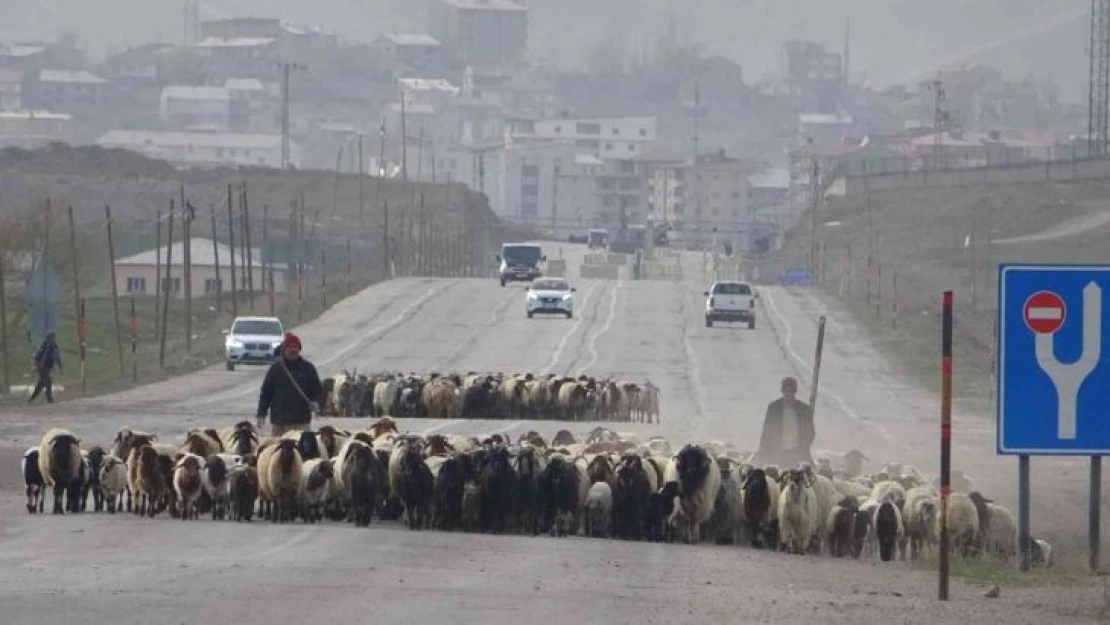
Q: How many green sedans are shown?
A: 0